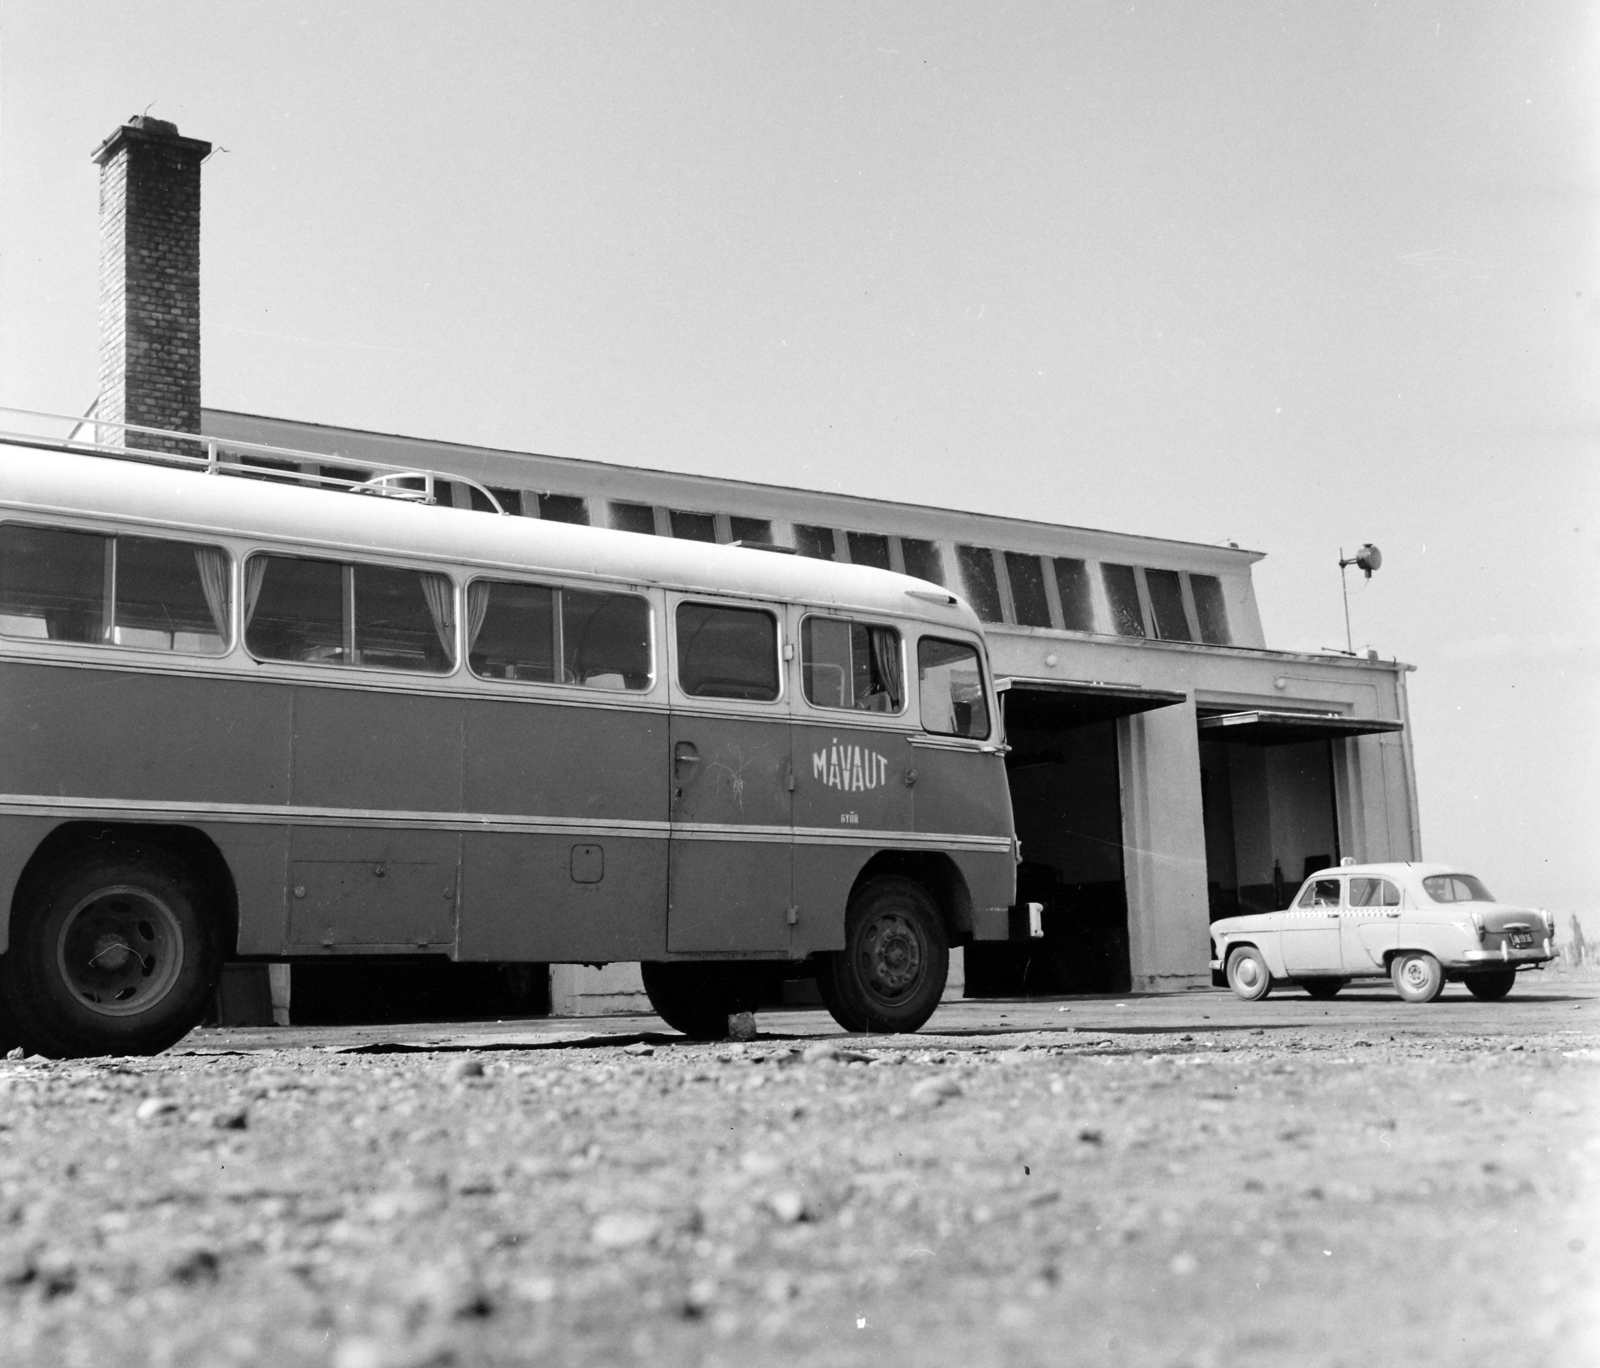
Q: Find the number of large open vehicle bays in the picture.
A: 2